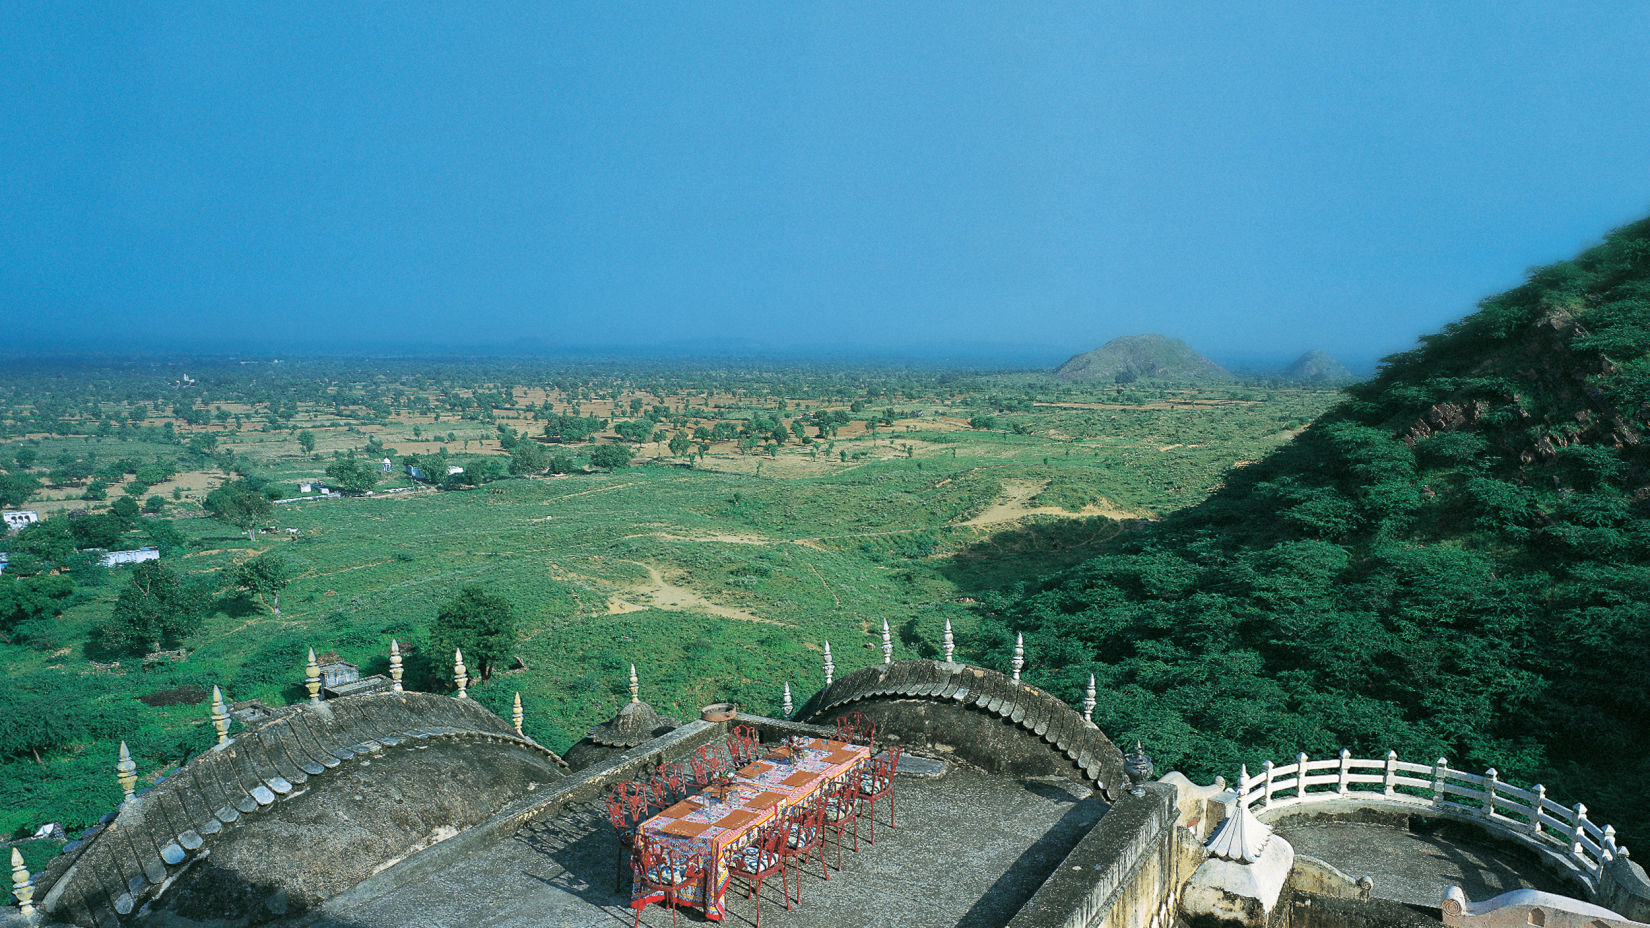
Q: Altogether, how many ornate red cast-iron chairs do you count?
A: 10